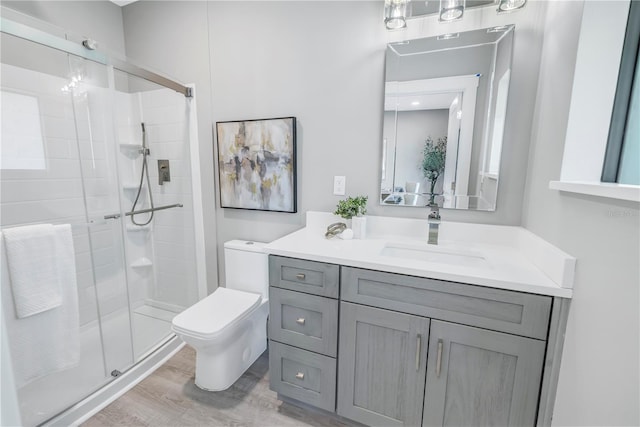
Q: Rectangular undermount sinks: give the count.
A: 1